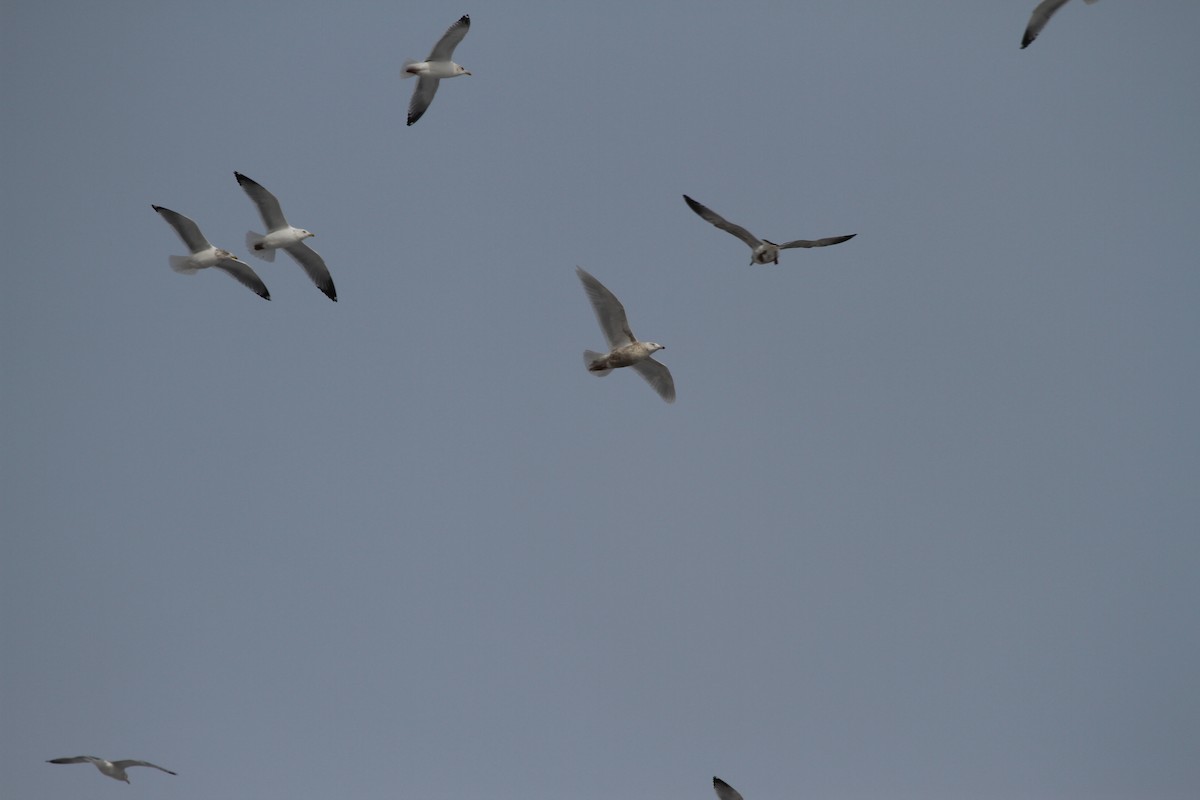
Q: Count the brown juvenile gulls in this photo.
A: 1